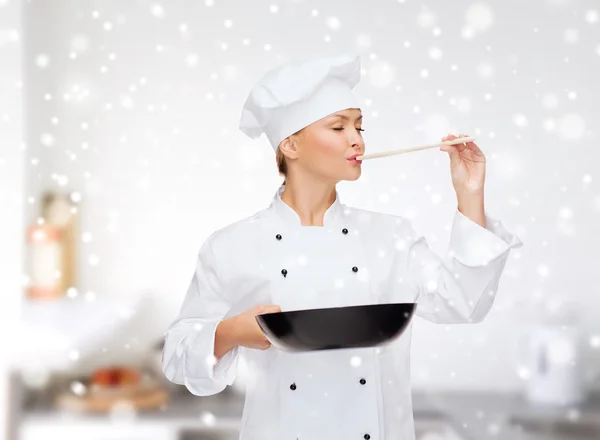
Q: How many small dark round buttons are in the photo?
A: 7